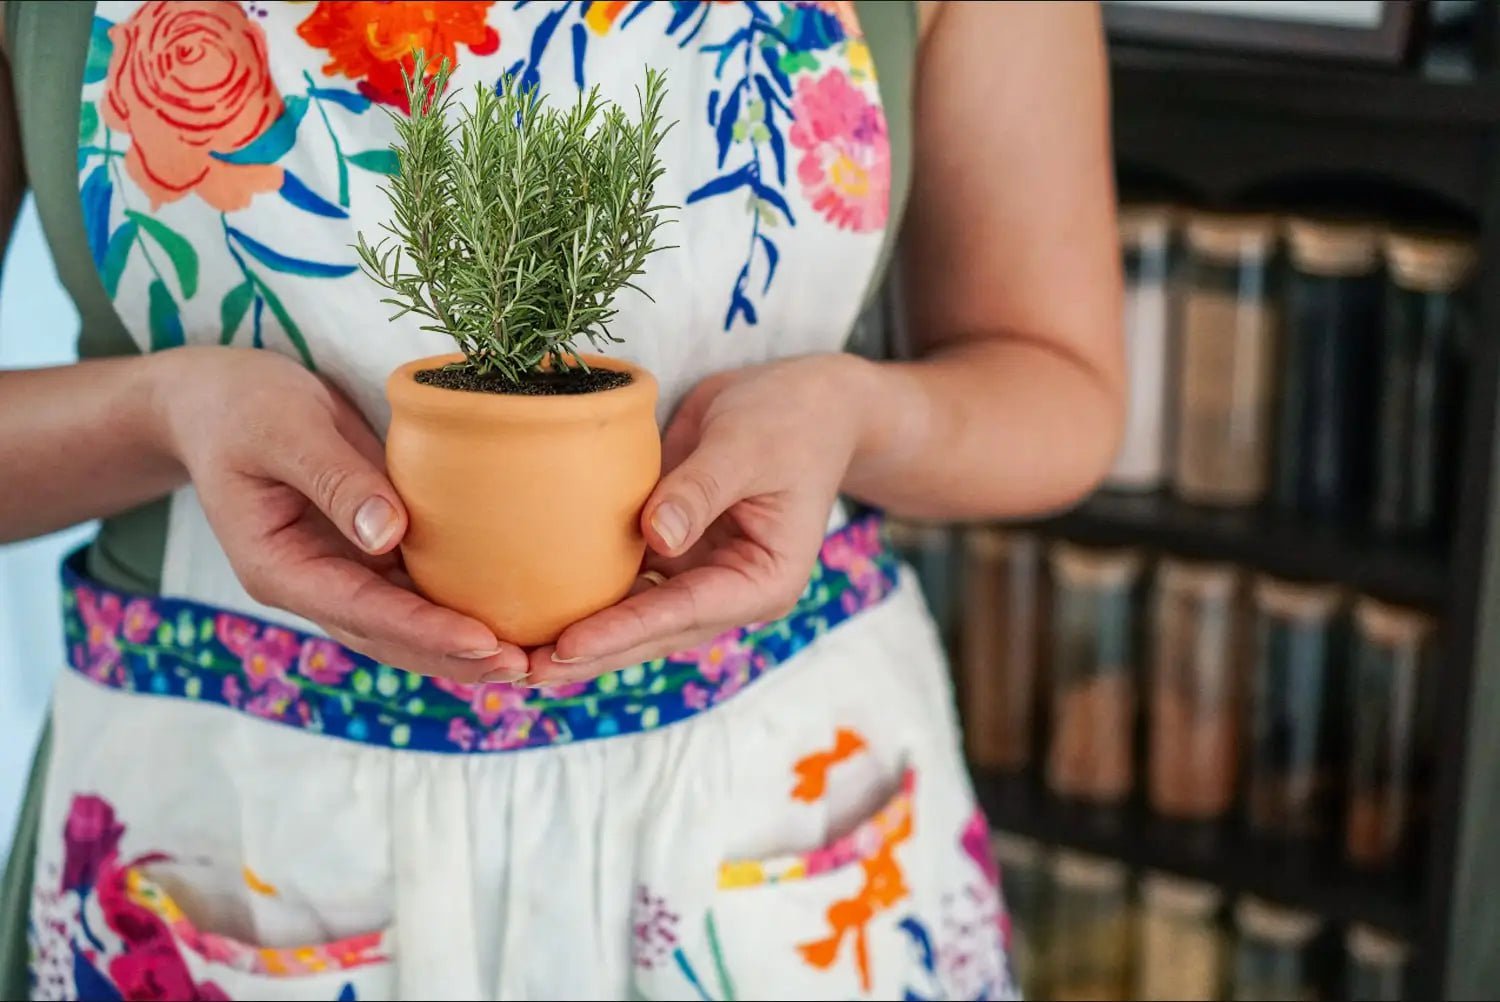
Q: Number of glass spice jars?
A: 15